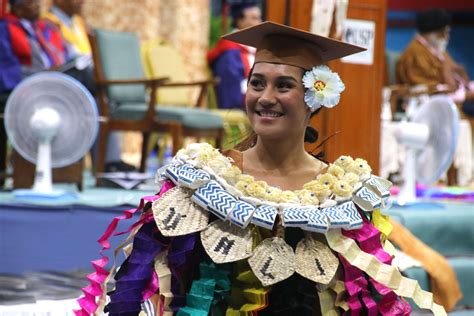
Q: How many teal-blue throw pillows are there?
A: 0